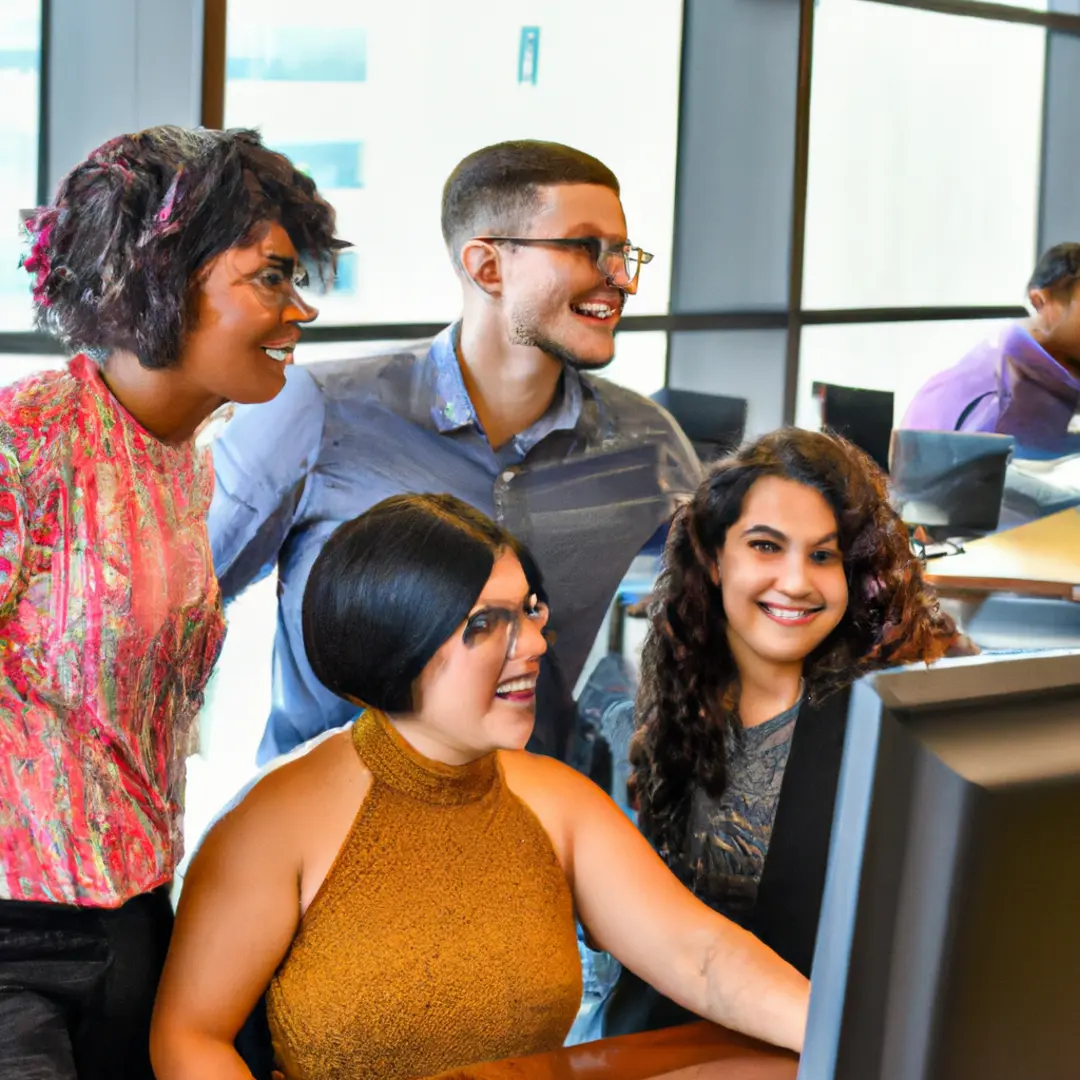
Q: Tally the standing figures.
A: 2